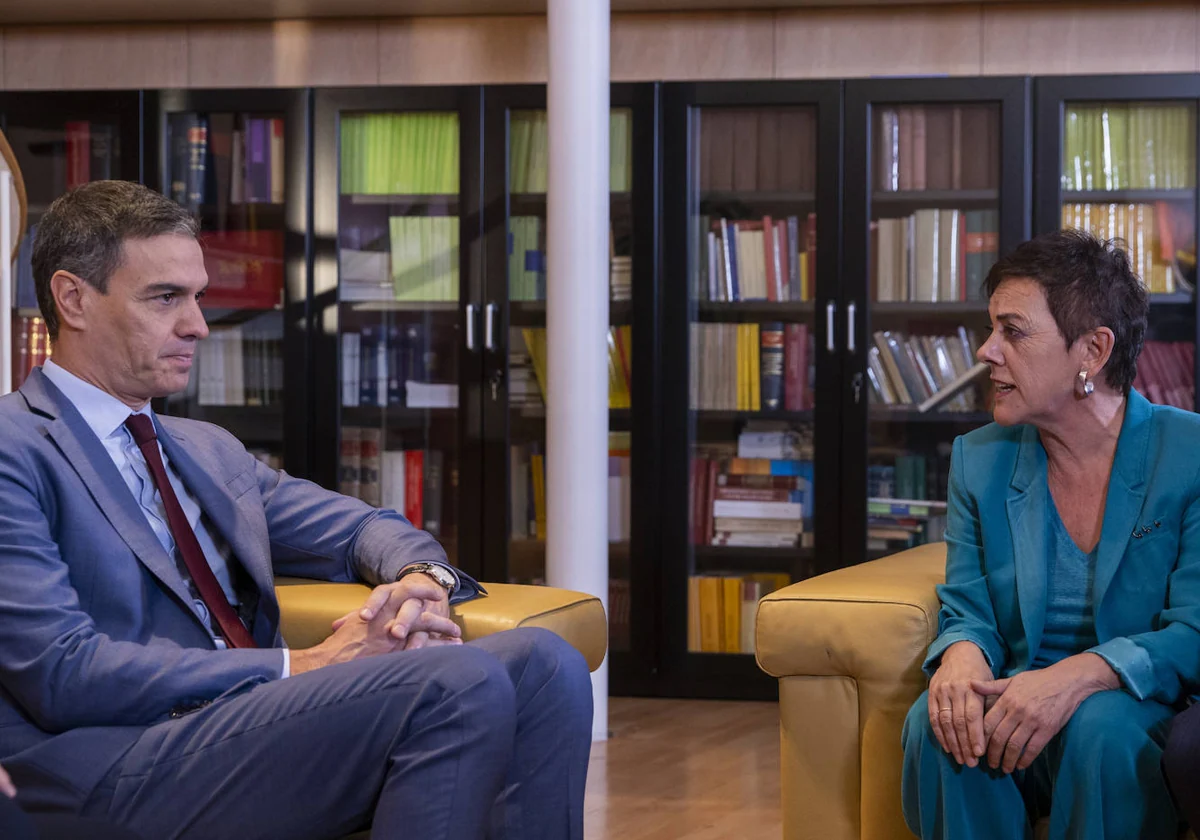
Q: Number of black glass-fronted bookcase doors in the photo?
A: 7